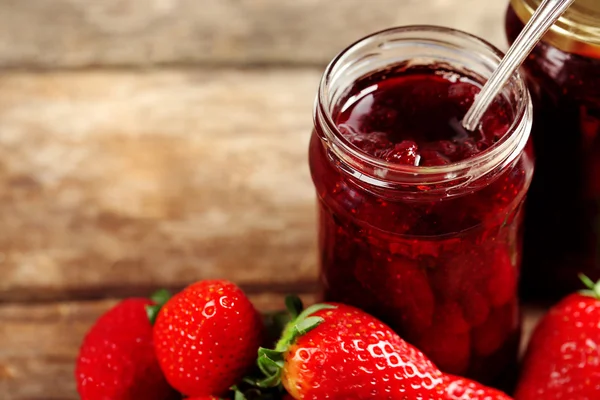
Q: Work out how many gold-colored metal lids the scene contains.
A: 1